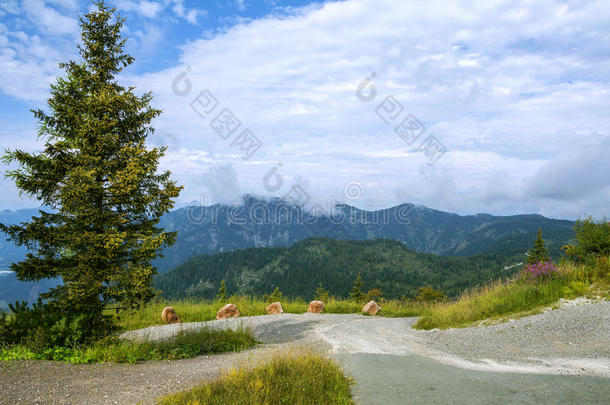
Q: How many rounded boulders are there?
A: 5